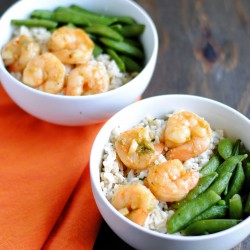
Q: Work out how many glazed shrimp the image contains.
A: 8